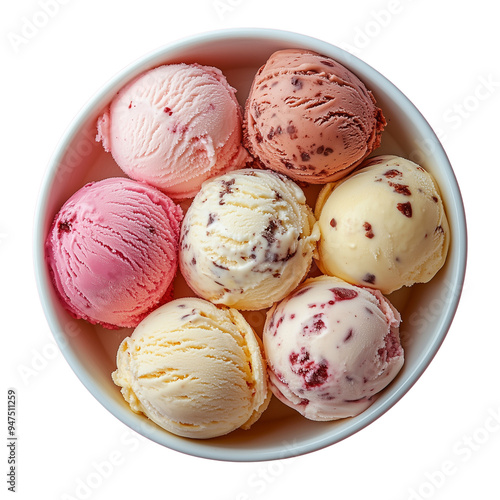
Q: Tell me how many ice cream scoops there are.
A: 7